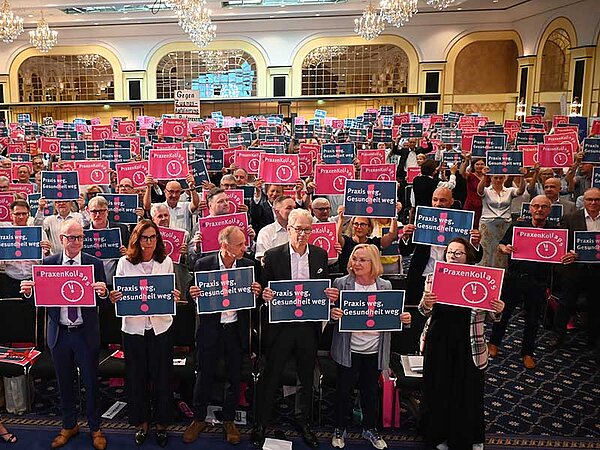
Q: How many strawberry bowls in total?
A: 0